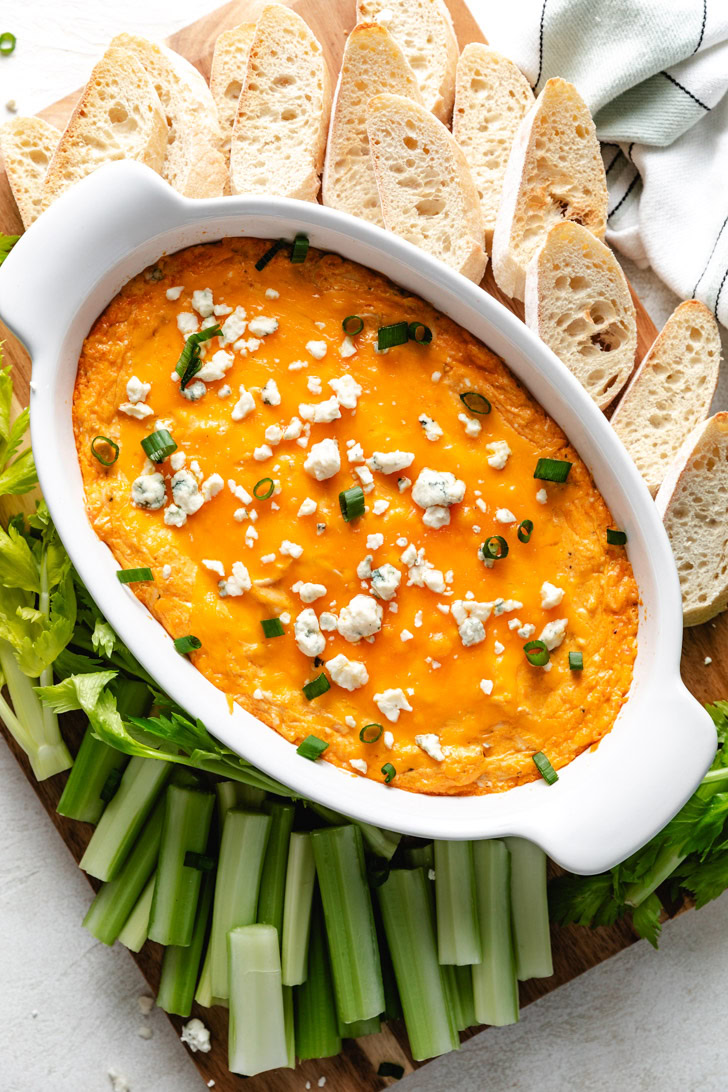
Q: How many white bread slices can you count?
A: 13